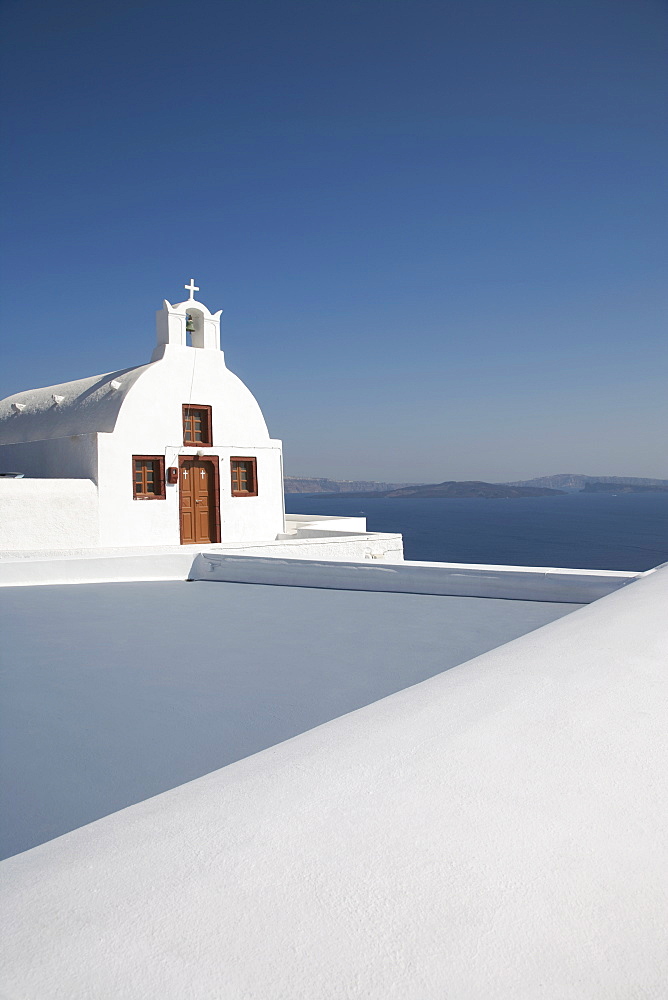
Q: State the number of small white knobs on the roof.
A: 3